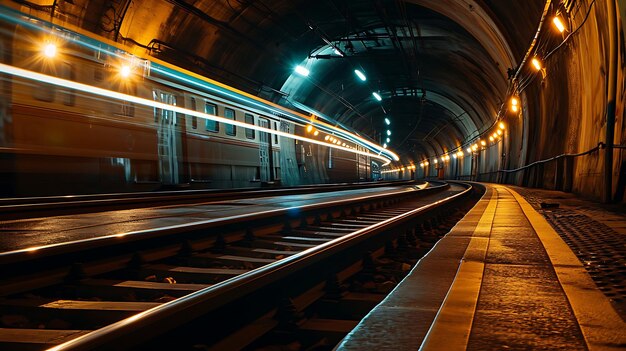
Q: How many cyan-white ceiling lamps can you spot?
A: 7